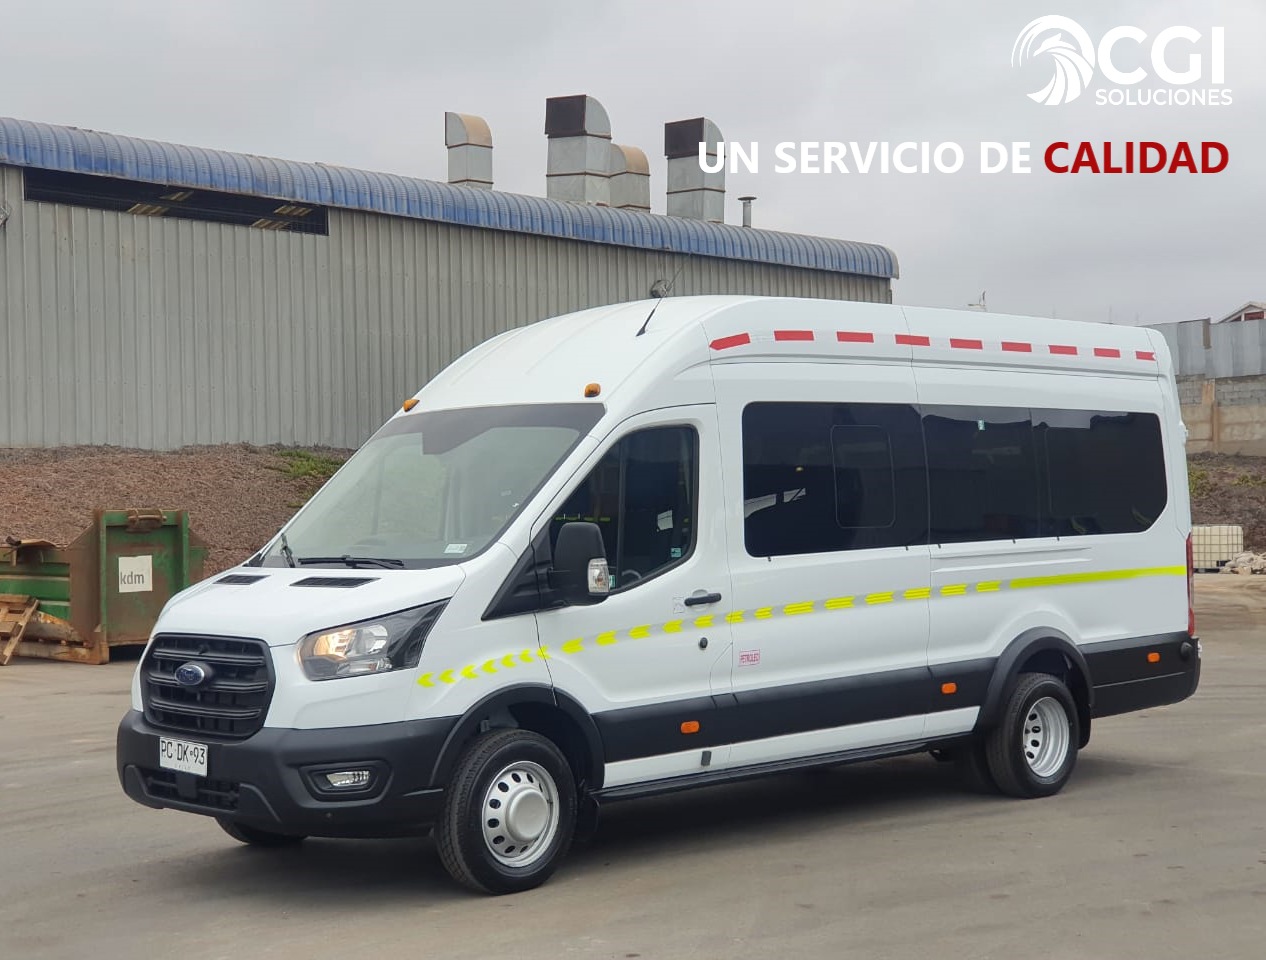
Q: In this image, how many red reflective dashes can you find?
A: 9